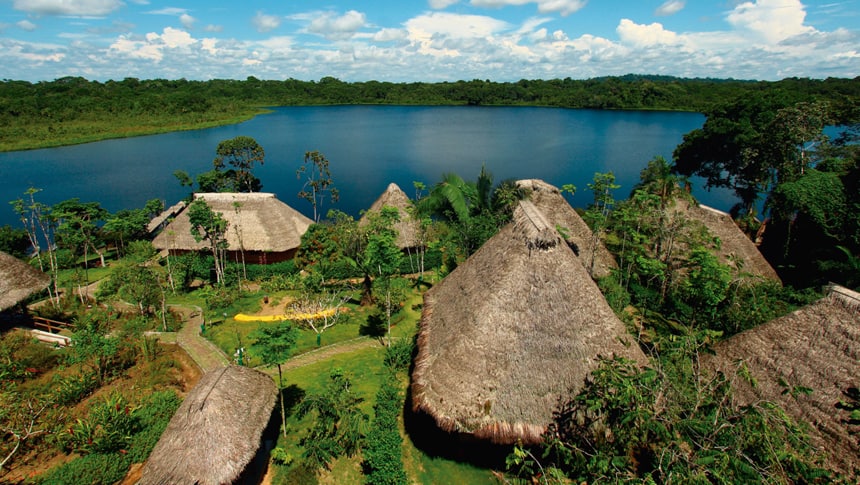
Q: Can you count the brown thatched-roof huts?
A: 8